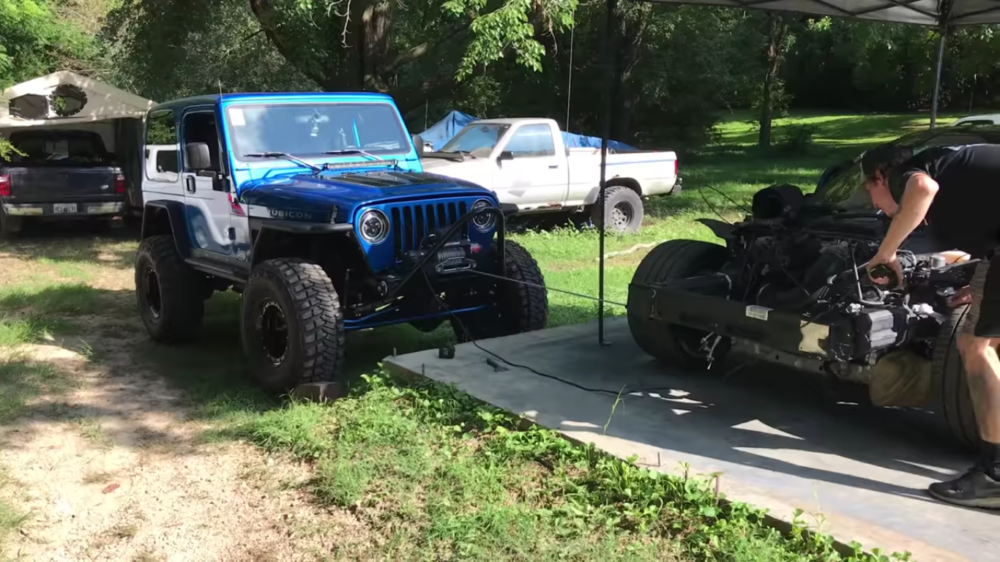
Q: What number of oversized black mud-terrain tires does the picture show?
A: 3